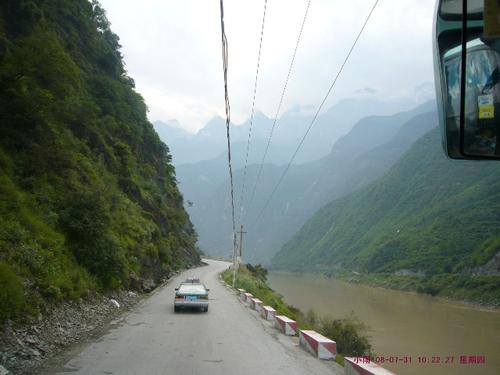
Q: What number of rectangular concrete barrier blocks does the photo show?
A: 7